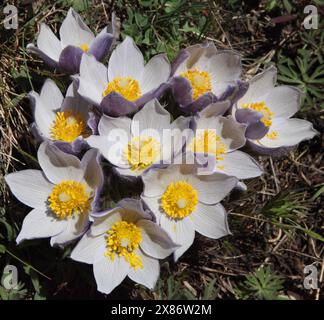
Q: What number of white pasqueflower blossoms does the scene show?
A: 10